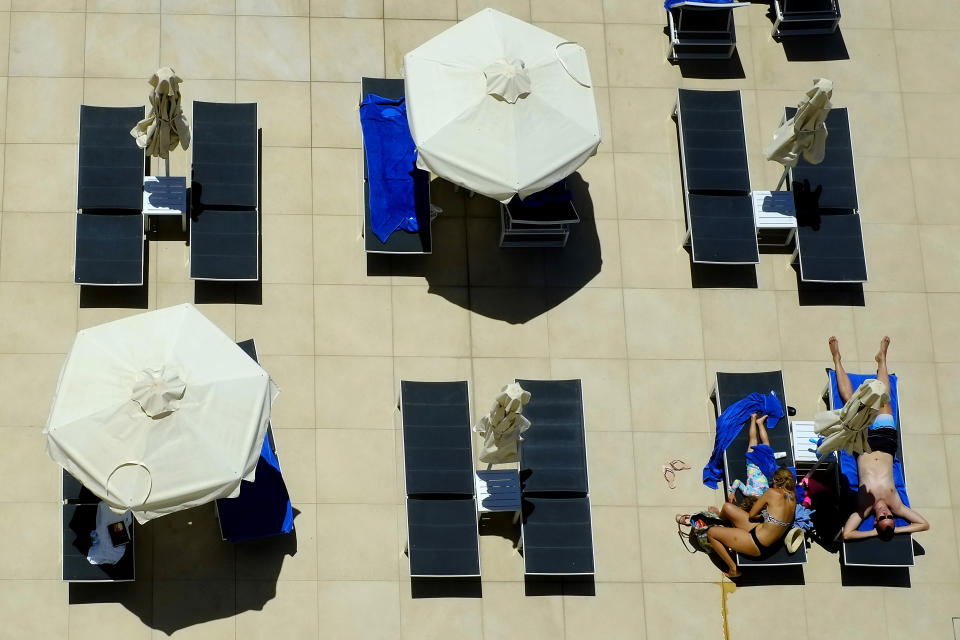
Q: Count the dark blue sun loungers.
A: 14